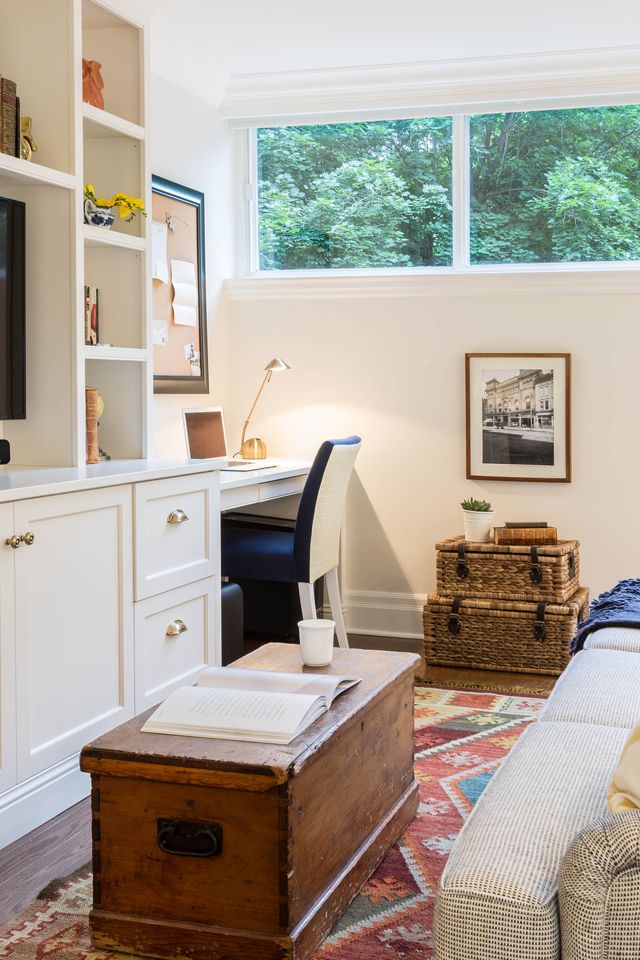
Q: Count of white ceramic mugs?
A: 1